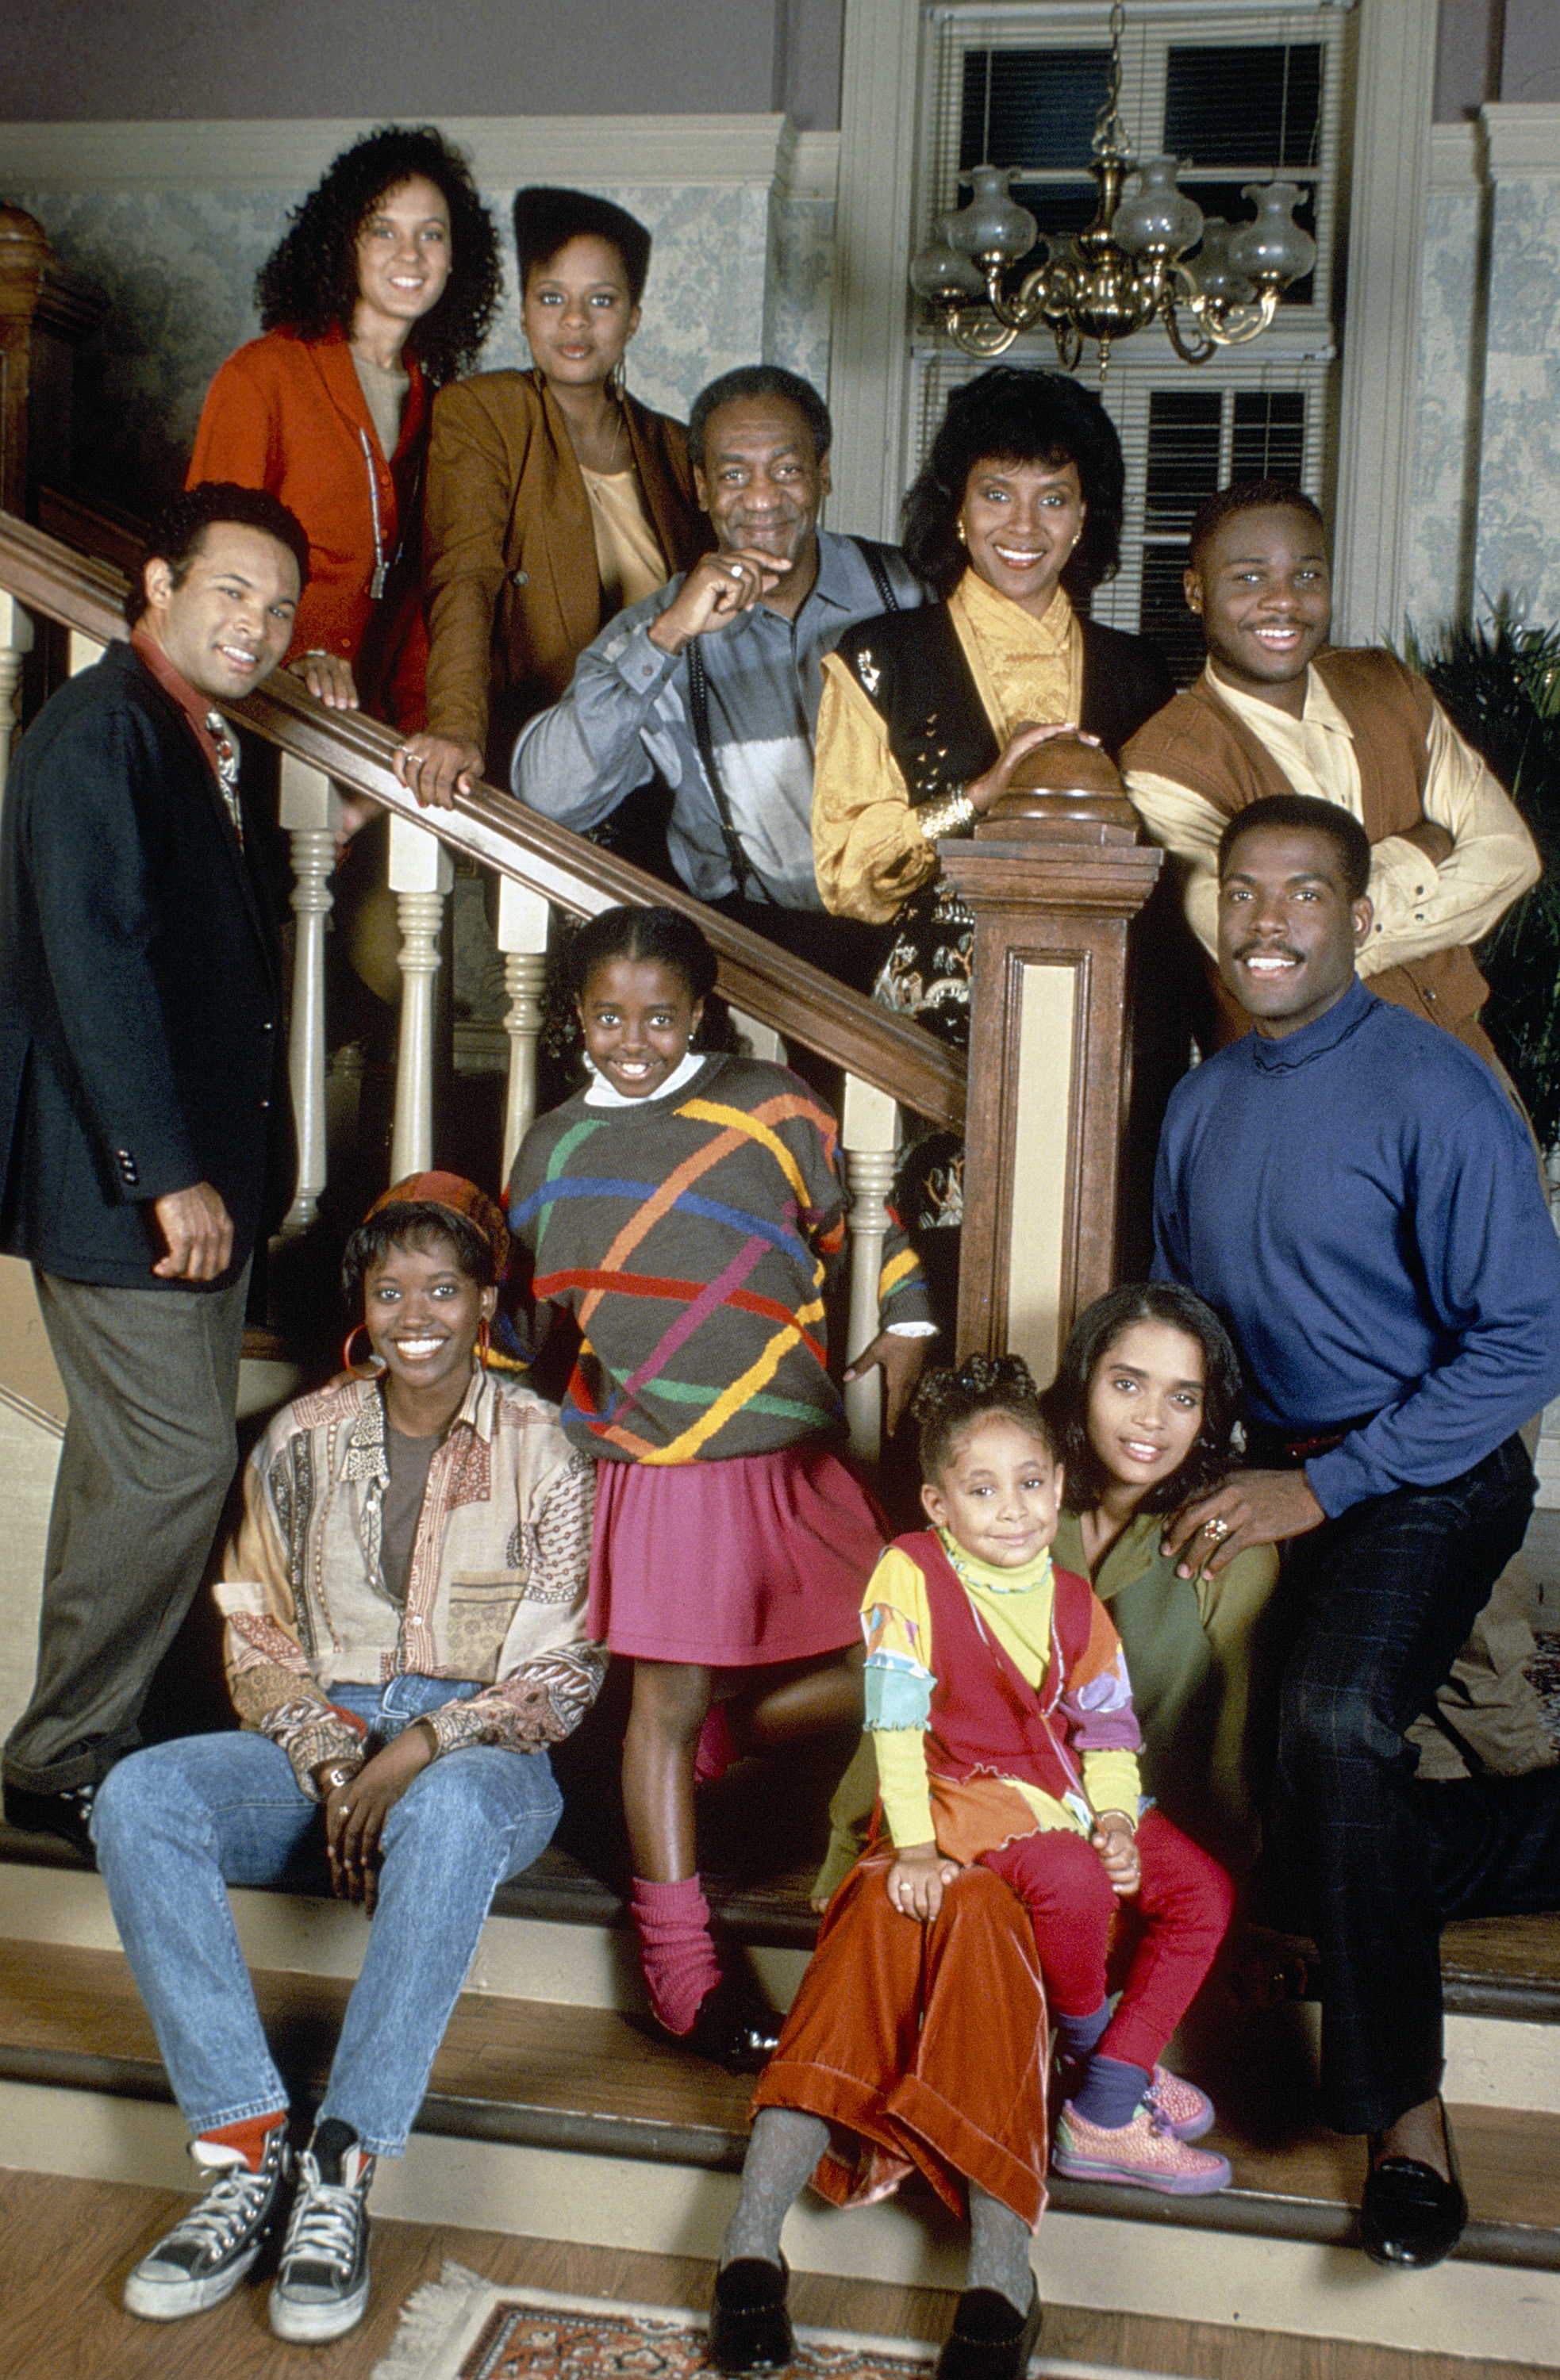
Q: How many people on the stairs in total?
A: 11